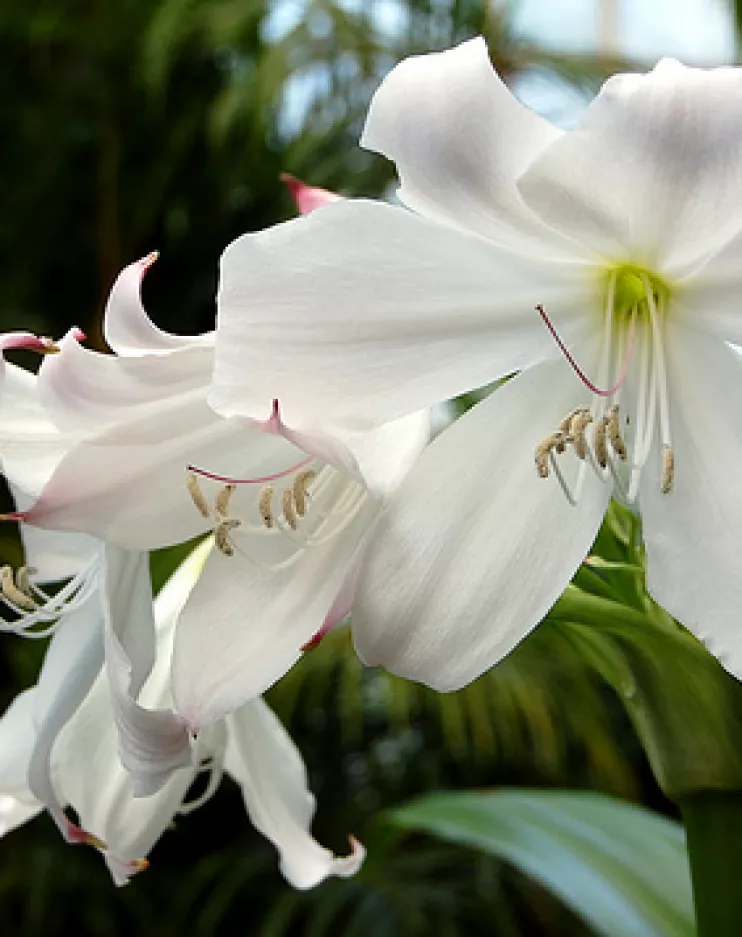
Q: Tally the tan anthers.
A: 14